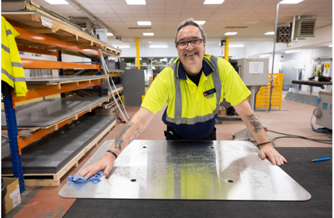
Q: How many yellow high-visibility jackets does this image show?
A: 2